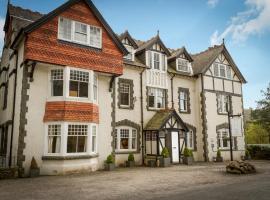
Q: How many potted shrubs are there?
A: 7